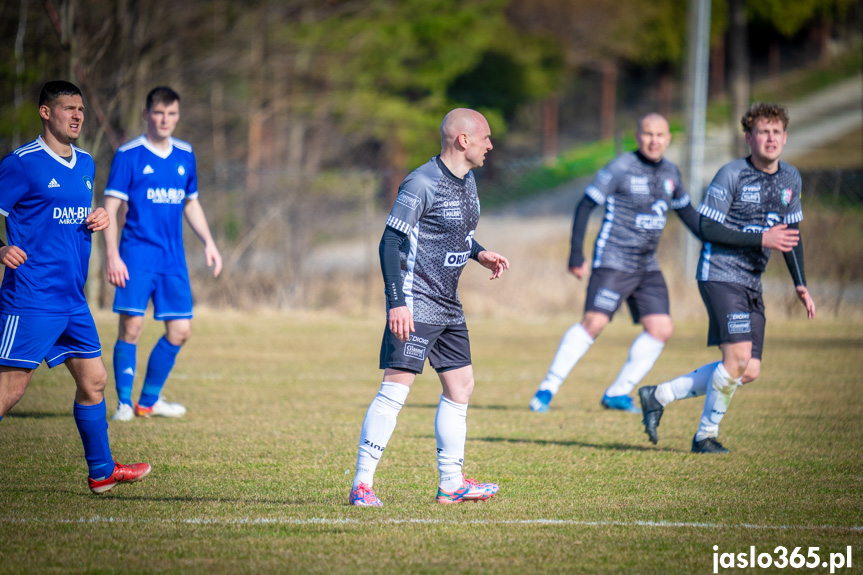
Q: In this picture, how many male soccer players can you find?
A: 5